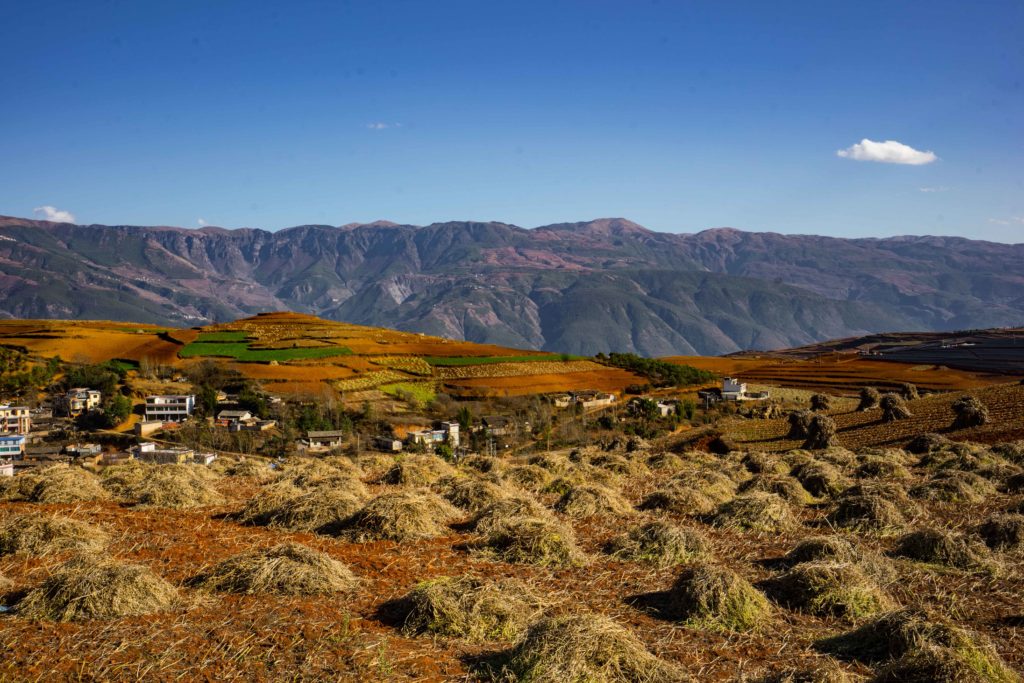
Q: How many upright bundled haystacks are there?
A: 7